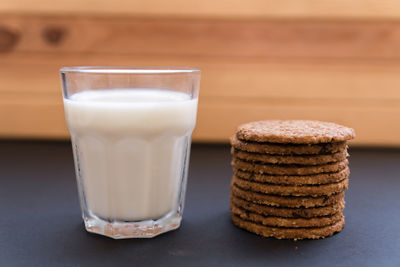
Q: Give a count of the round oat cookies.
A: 10